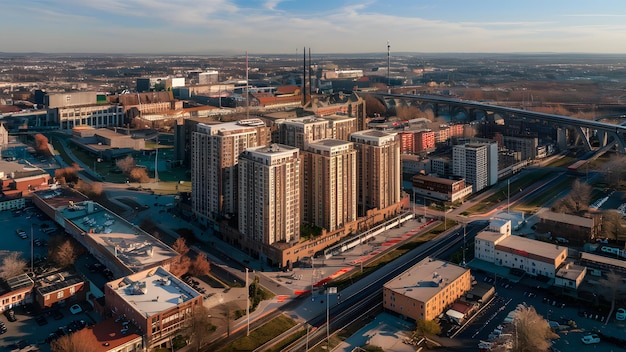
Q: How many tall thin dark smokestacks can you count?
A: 2